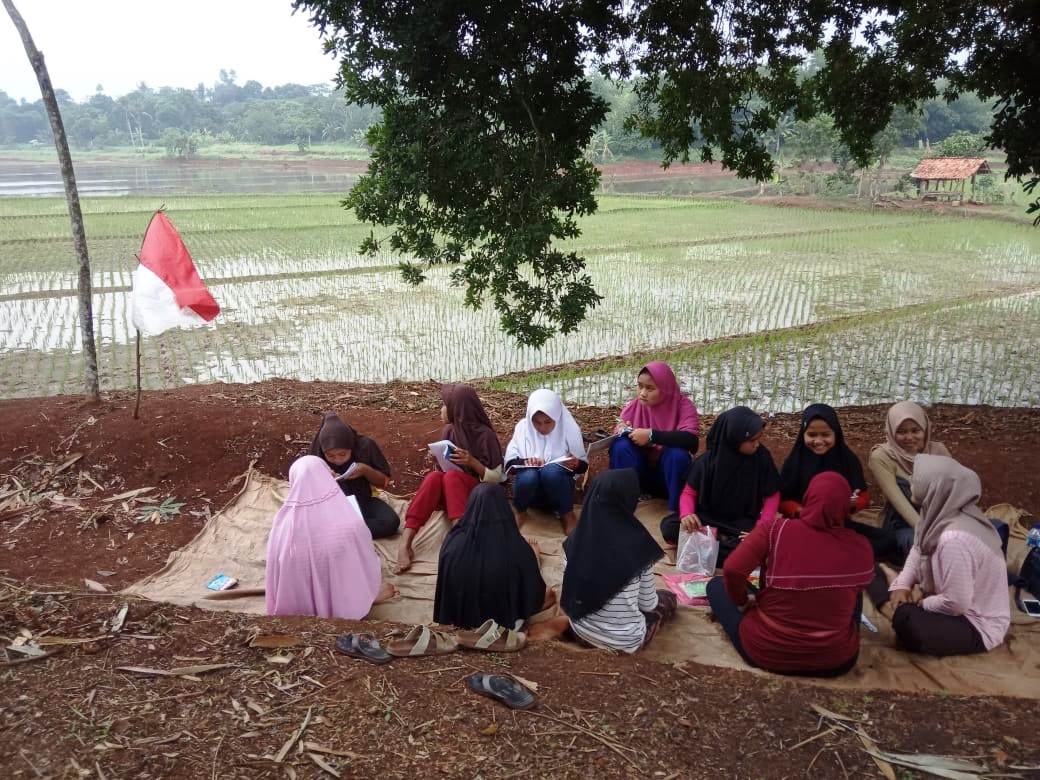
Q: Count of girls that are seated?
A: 12